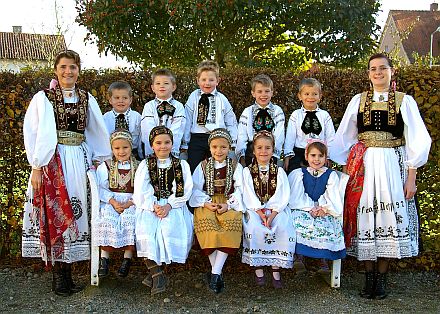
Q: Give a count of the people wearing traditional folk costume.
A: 12